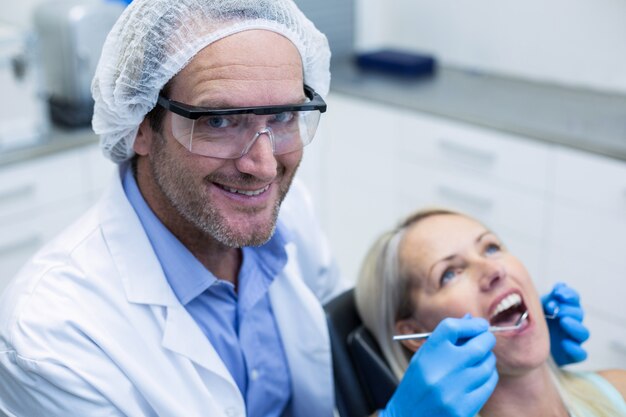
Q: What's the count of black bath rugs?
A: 0